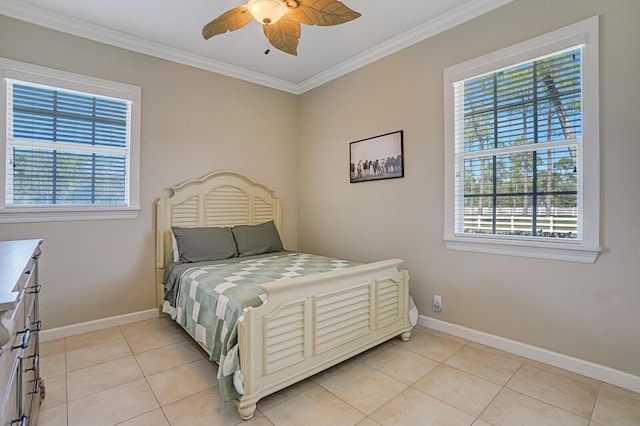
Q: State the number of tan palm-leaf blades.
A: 3